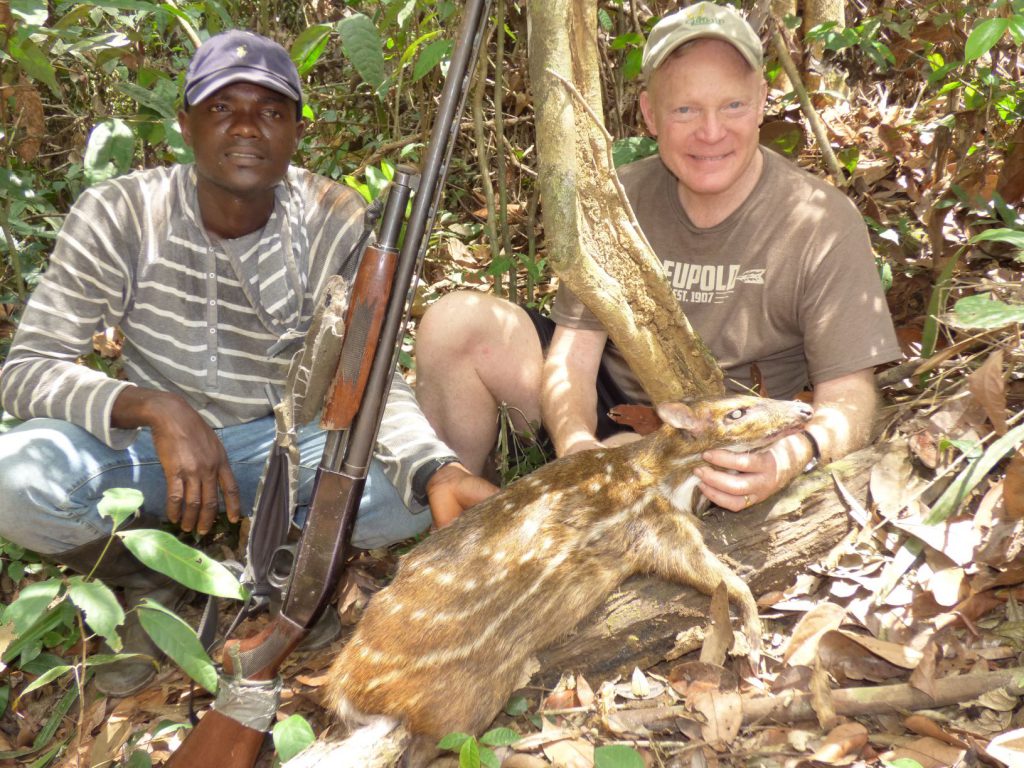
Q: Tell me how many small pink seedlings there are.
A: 0